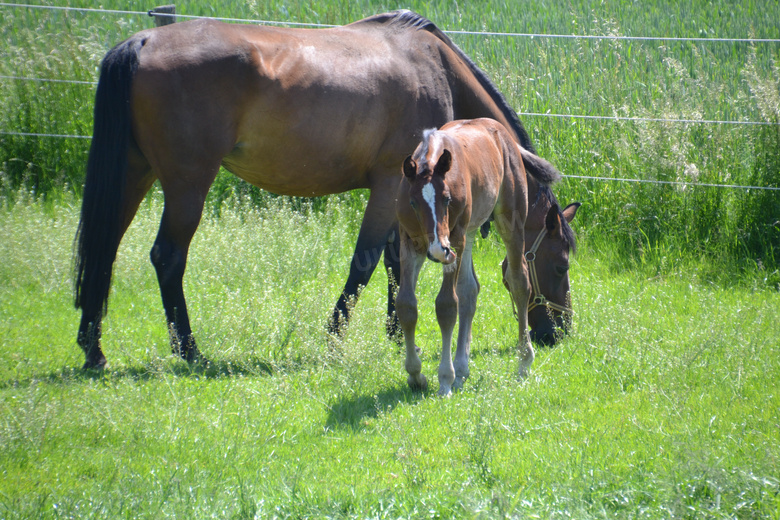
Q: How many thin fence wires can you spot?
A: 3